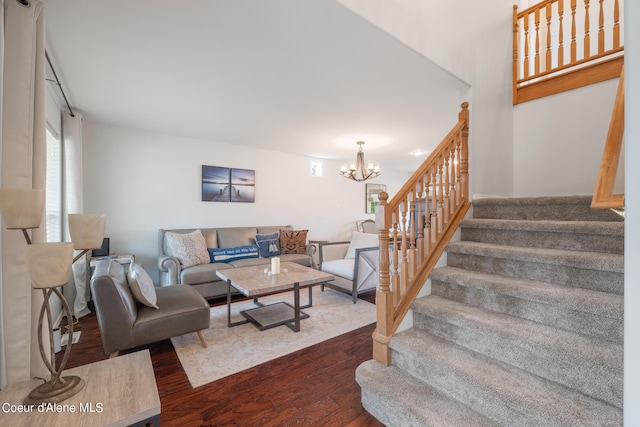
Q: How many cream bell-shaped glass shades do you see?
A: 3